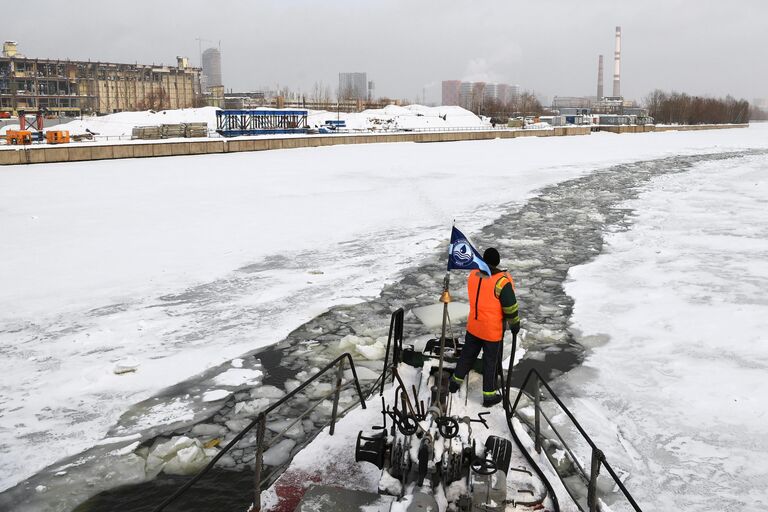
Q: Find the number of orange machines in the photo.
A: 2